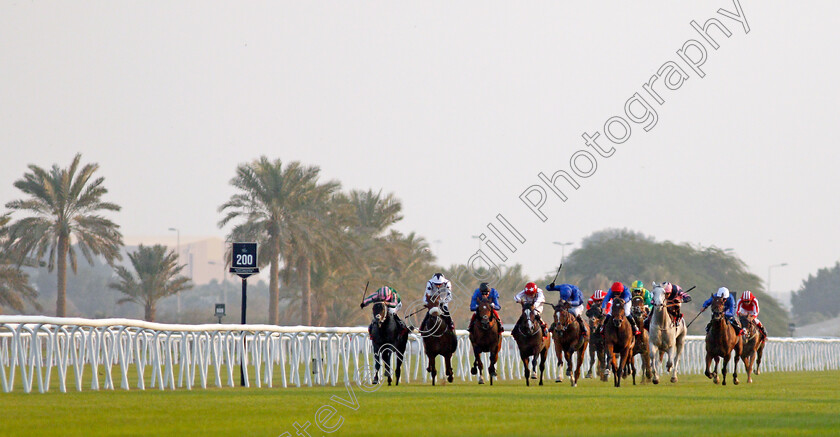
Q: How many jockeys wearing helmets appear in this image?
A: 11